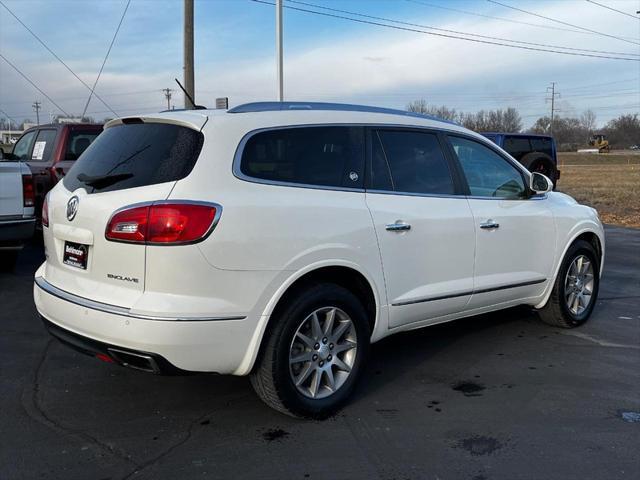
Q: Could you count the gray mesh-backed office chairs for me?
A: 0